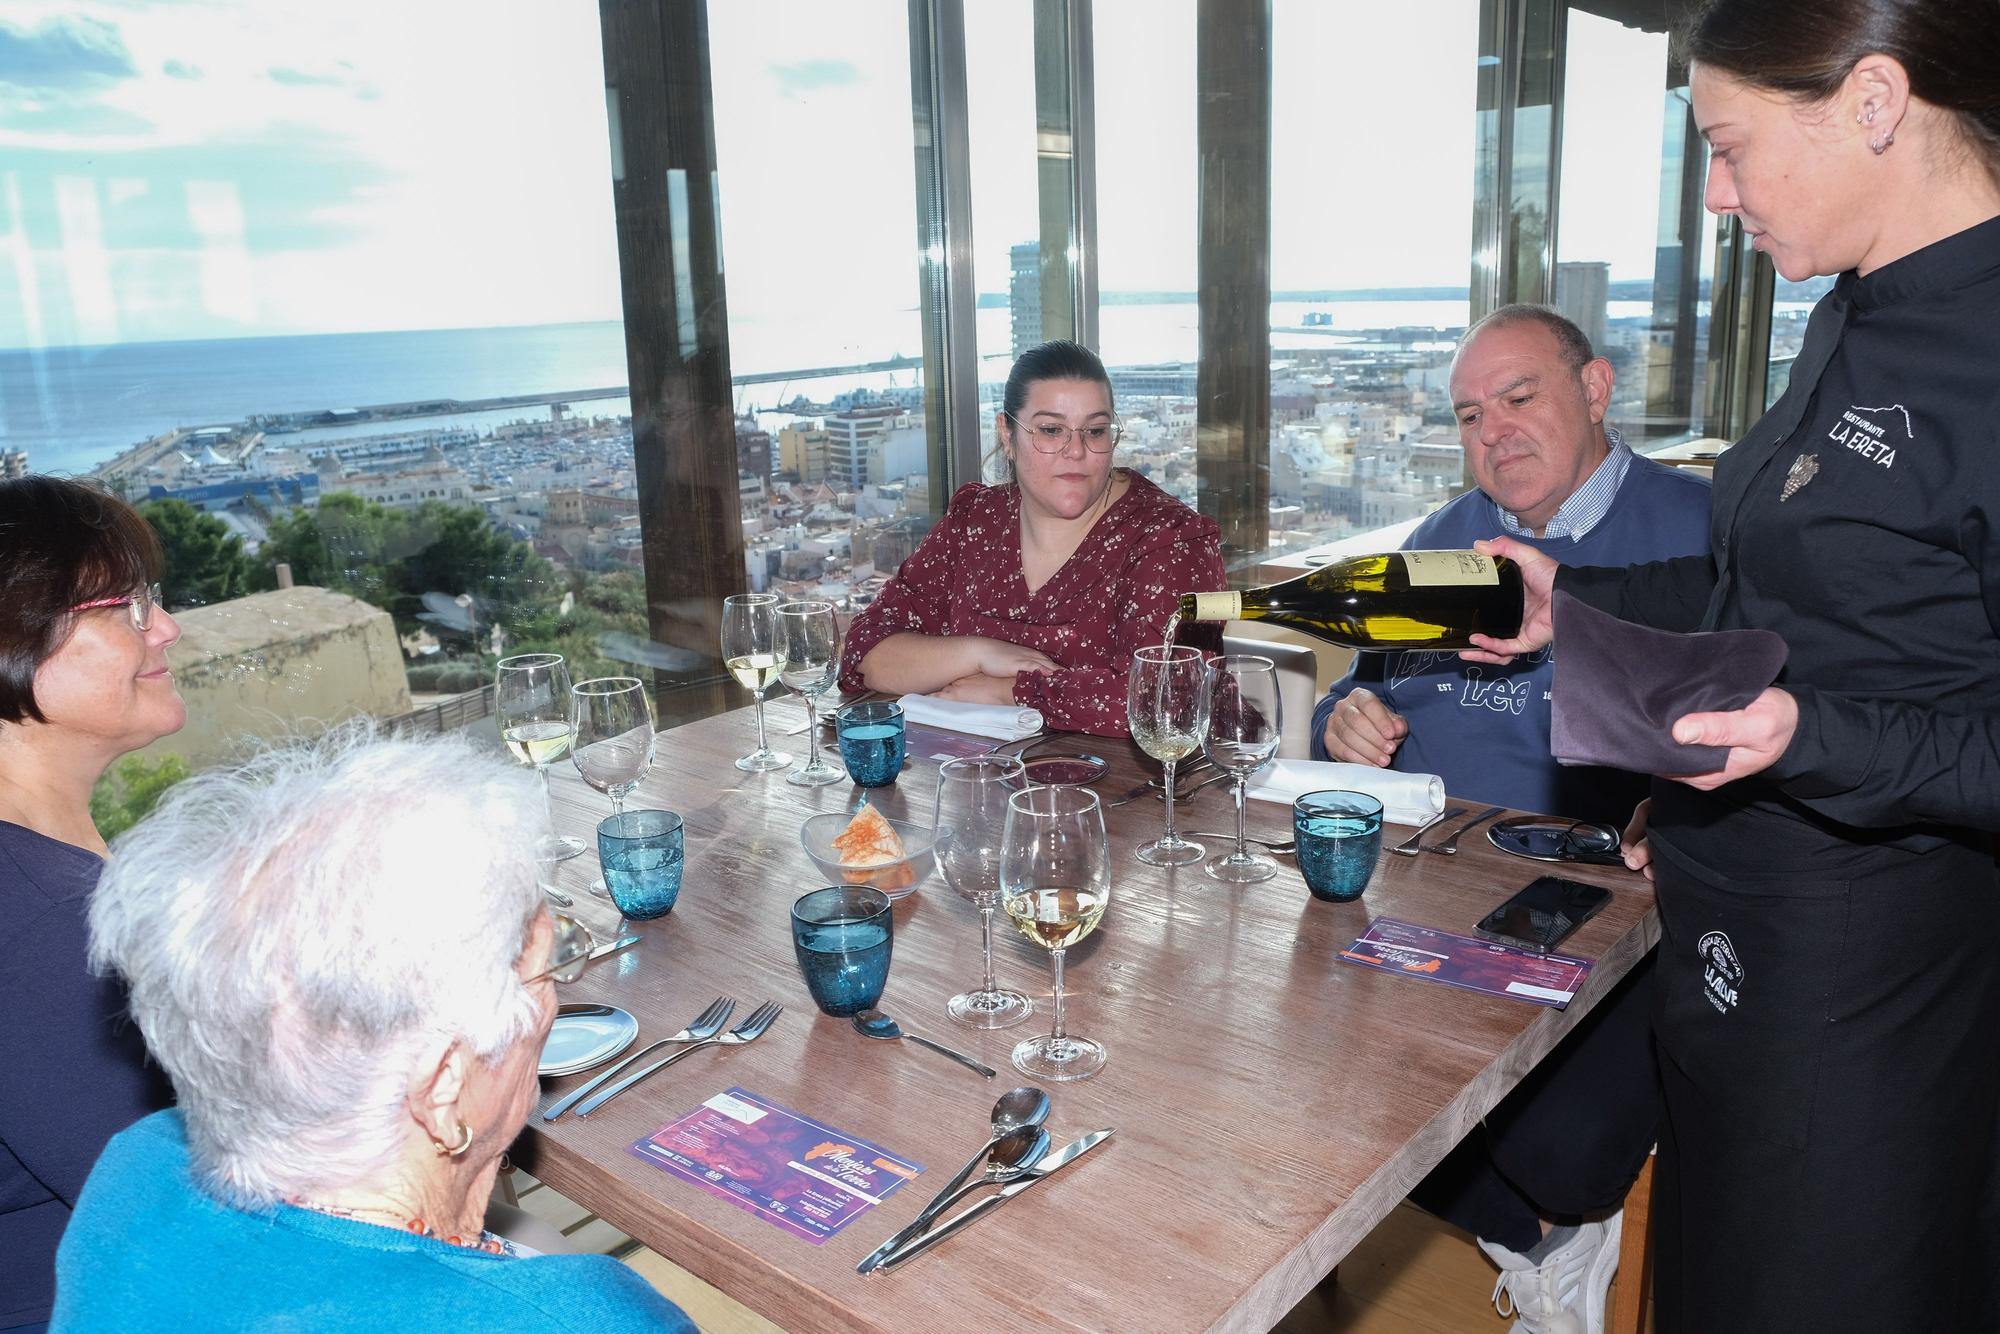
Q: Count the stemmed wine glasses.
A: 8